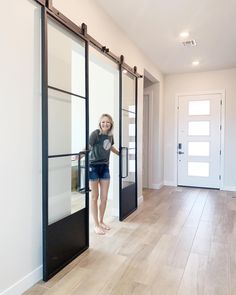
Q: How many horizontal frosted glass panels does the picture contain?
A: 4